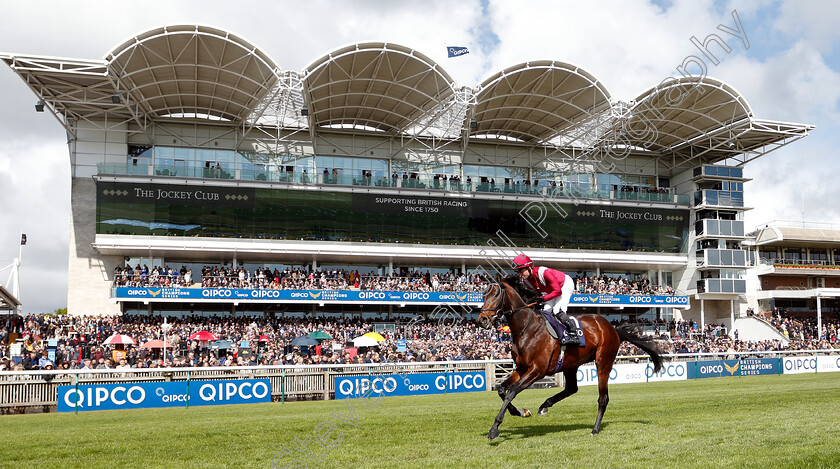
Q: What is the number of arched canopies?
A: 4